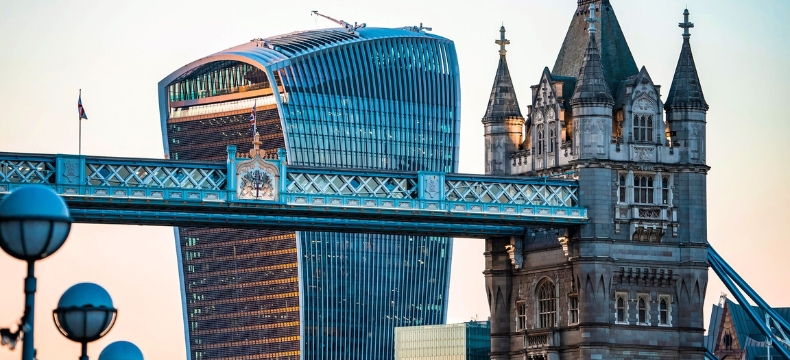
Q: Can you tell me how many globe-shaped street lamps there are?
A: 3